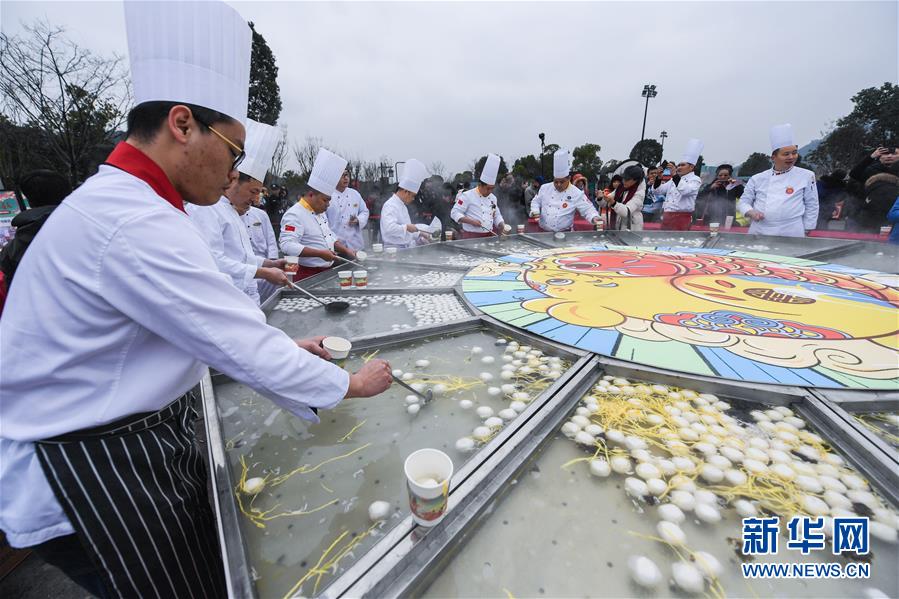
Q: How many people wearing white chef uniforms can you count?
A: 10